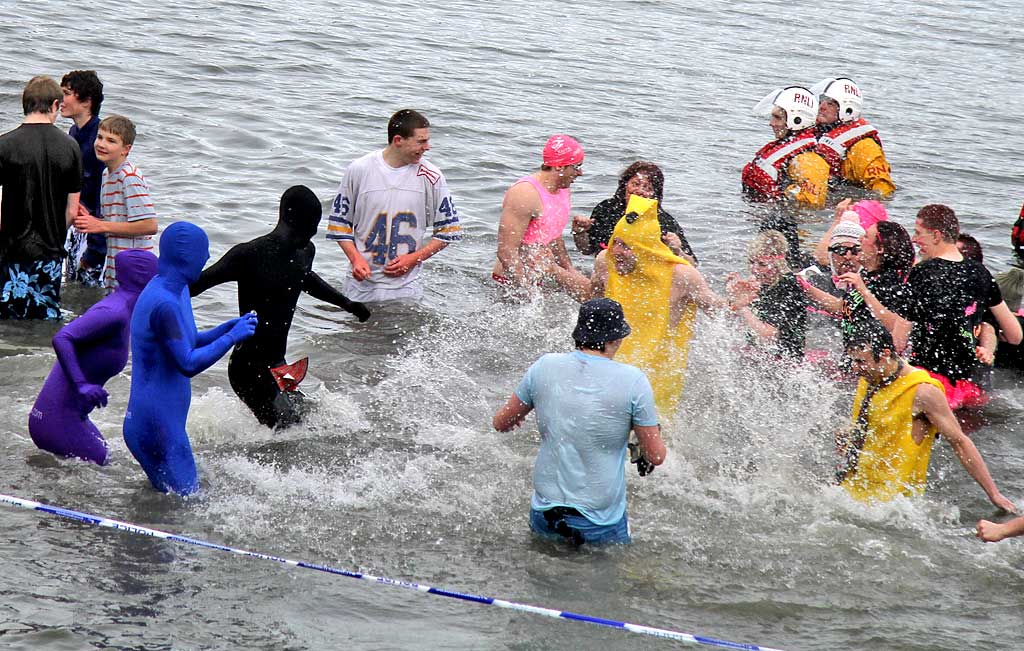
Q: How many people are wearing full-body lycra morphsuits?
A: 3